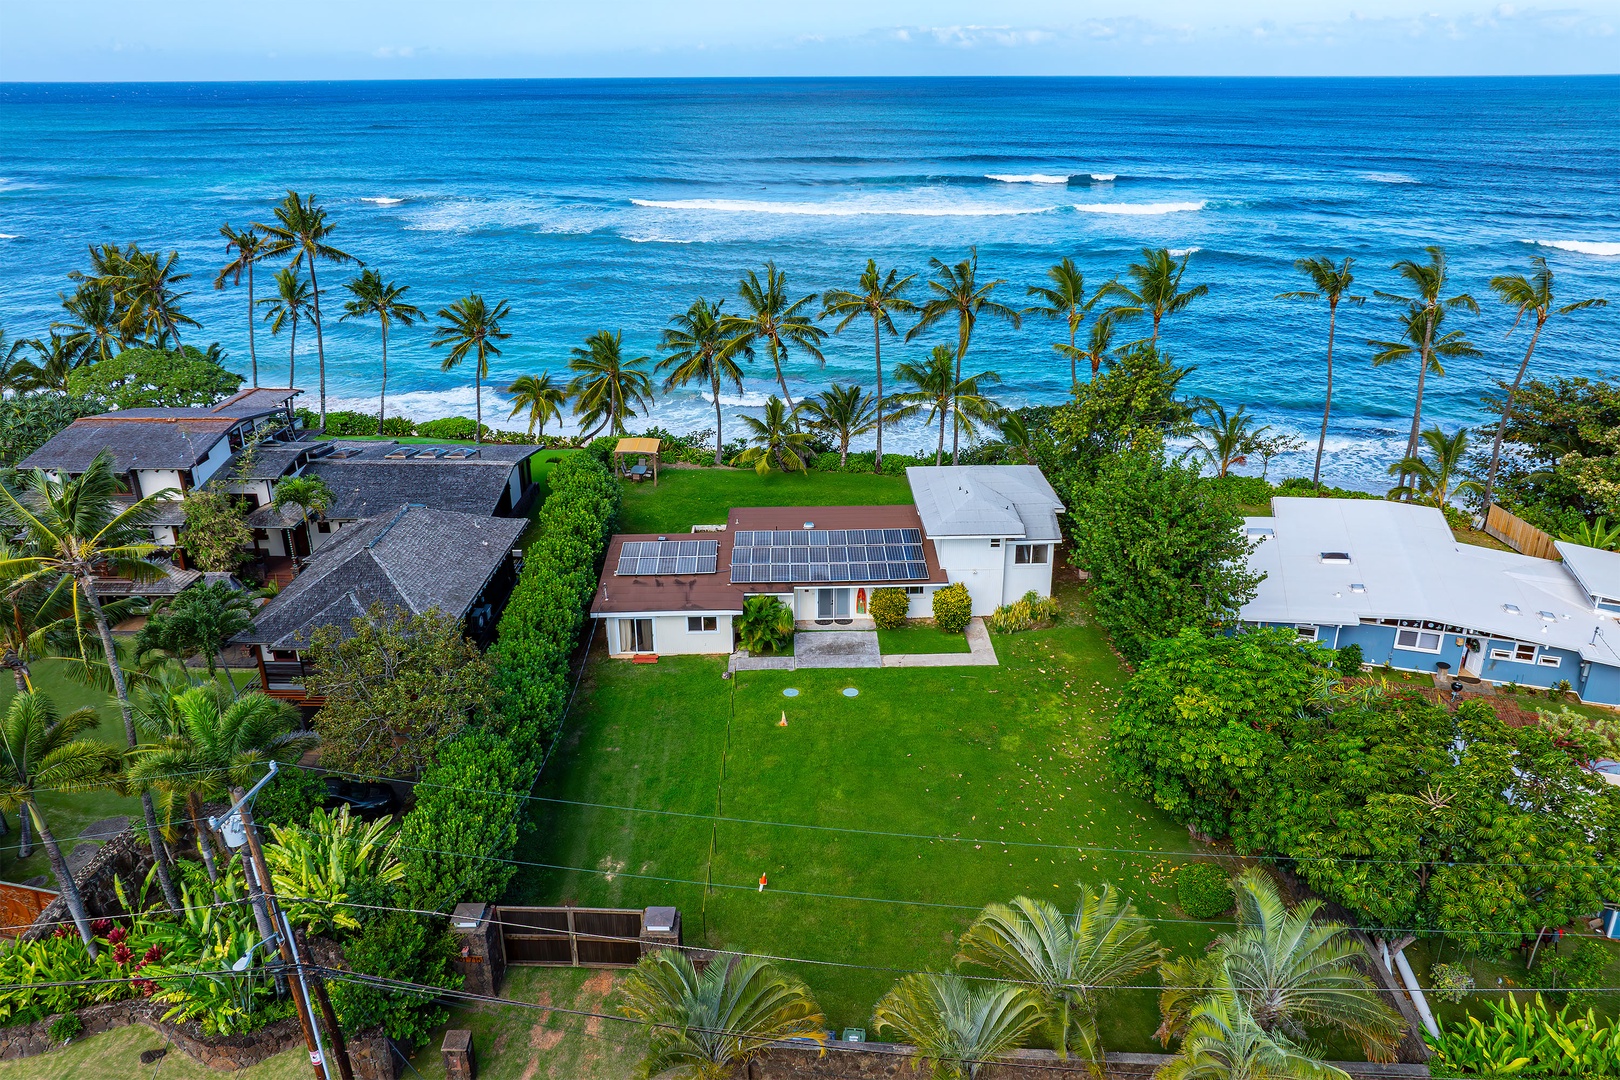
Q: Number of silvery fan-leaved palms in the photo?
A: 5